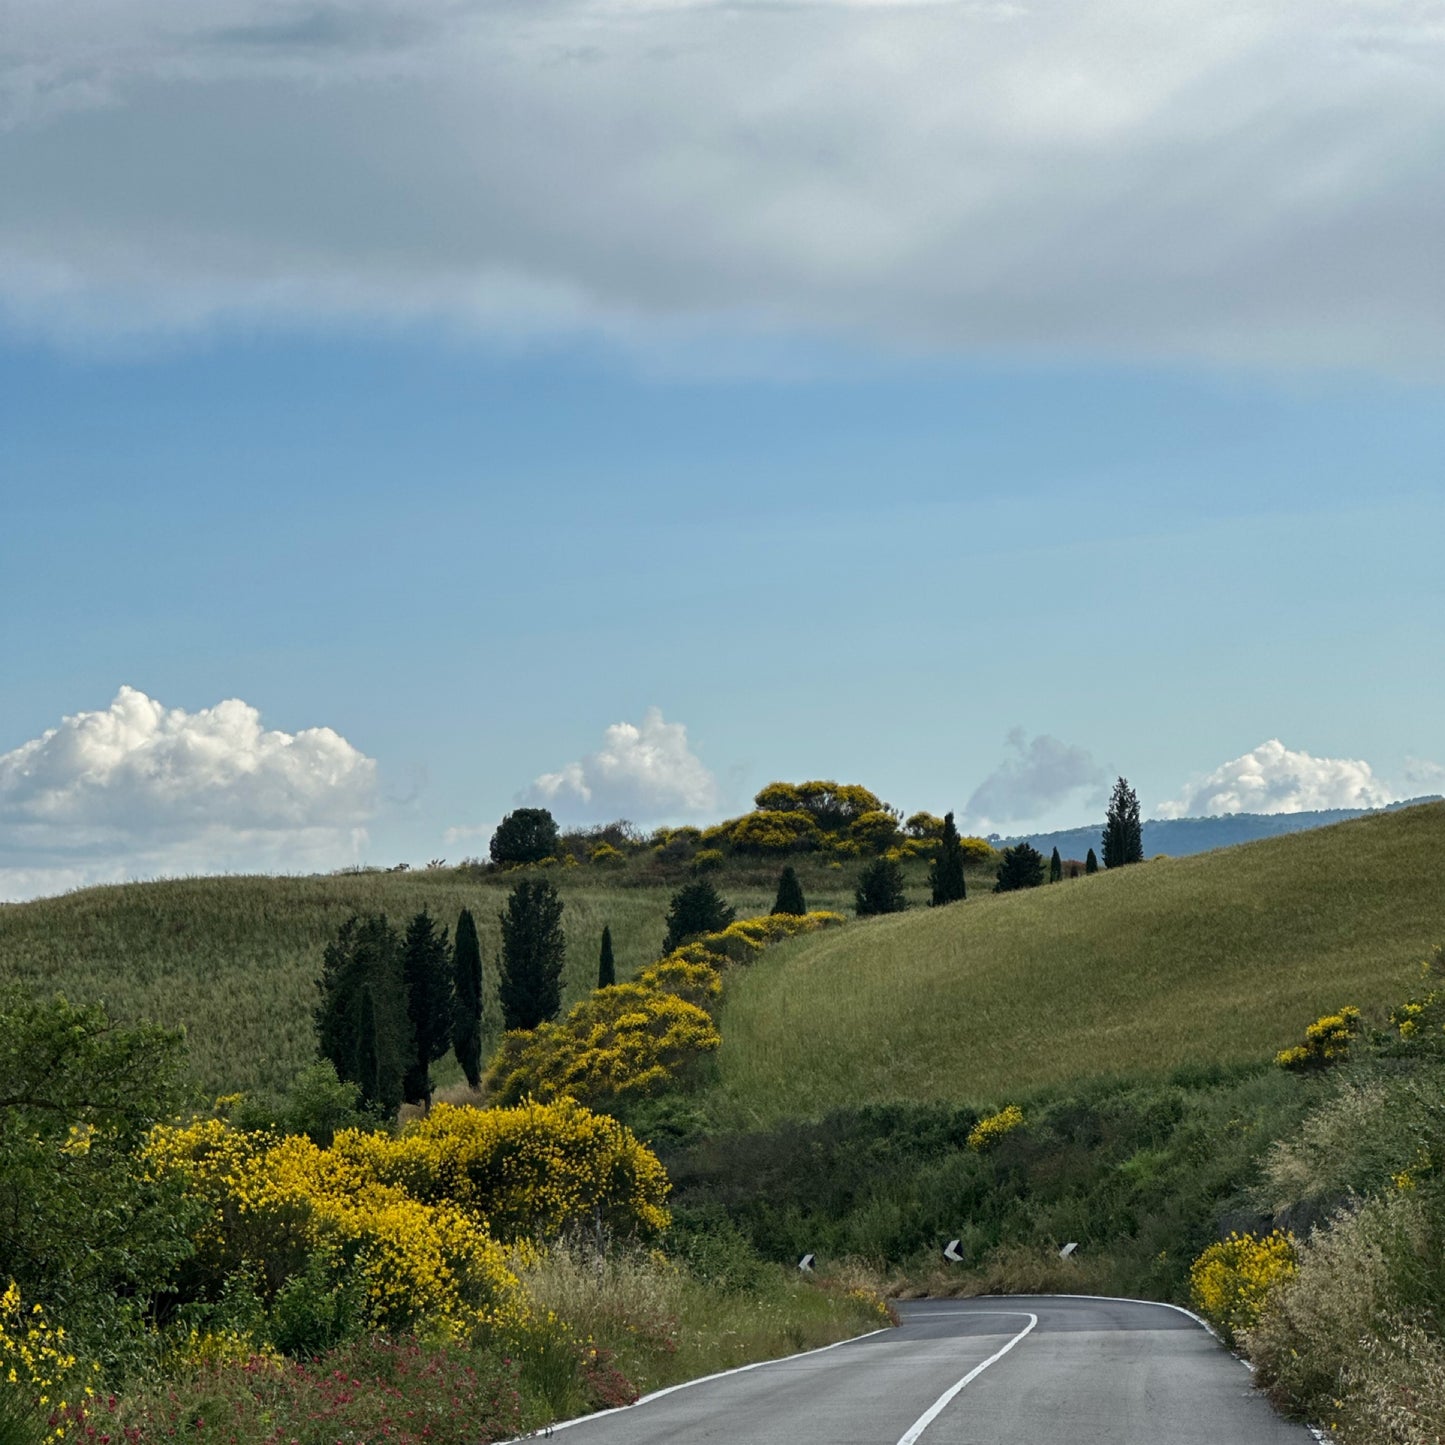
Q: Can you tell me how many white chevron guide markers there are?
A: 3